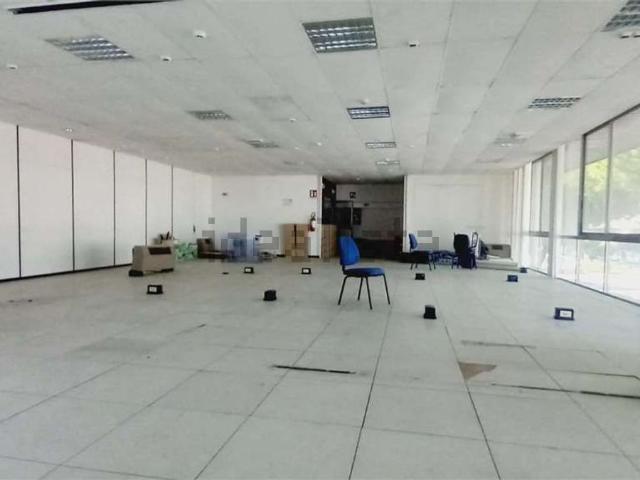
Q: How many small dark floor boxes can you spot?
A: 9